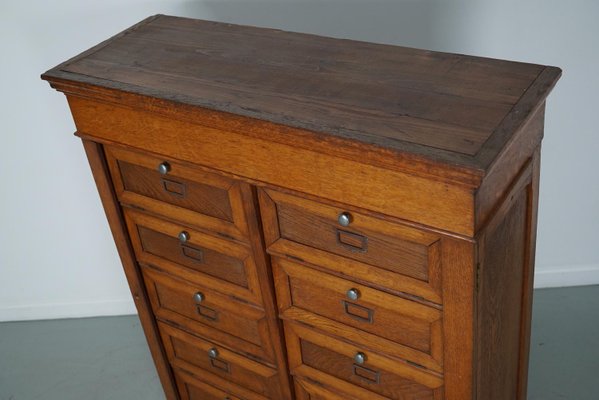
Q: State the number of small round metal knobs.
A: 7